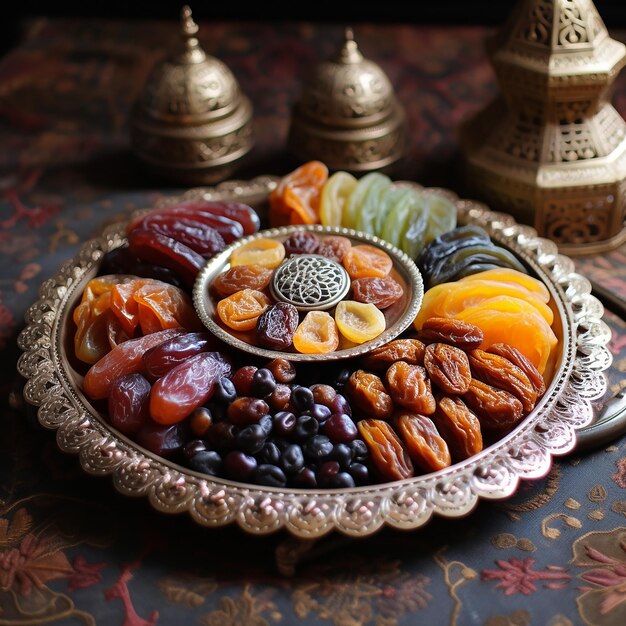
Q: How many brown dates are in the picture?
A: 11